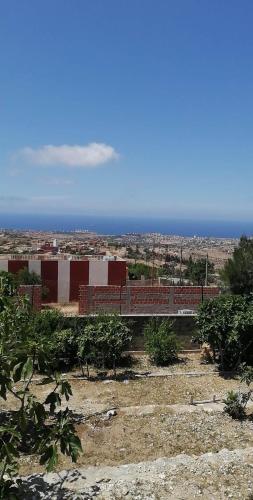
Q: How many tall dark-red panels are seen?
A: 4